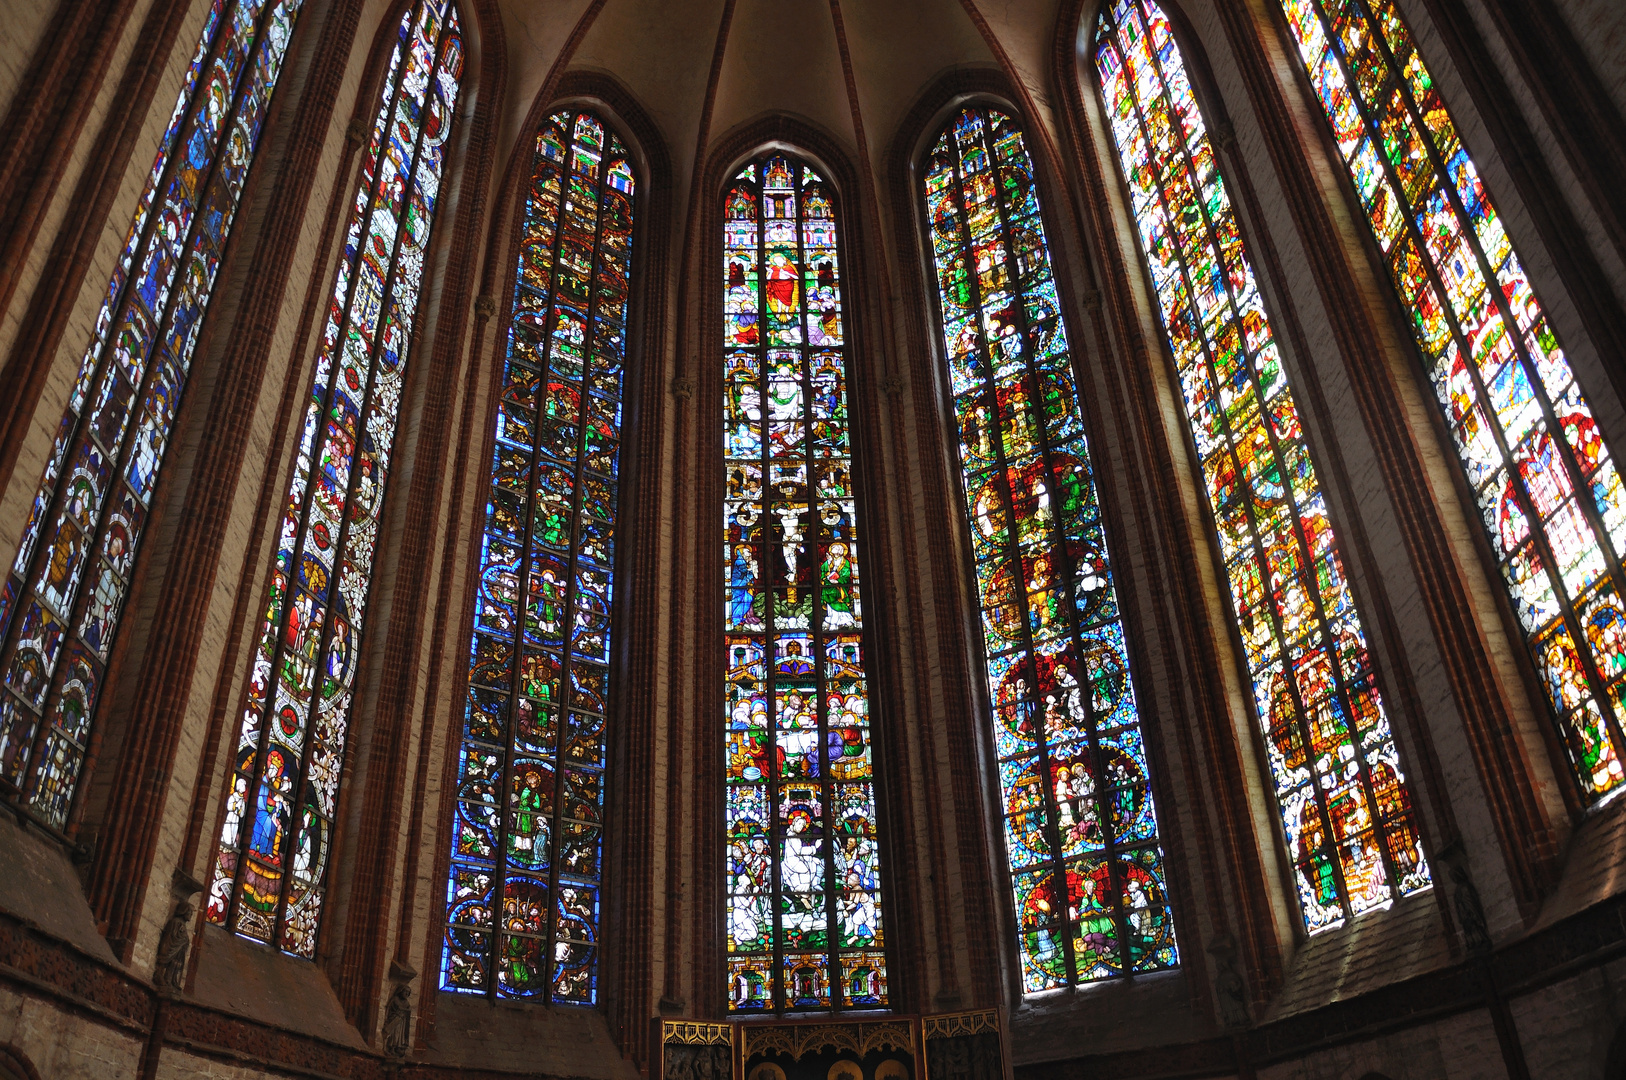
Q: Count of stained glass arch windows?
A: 7